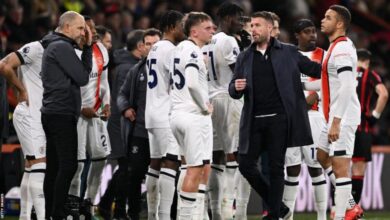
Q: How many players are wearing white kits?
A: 7